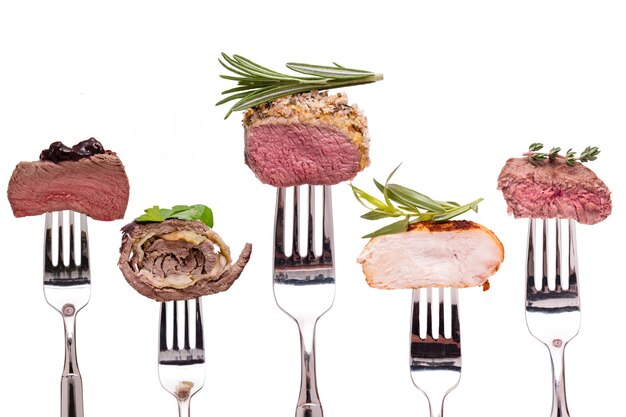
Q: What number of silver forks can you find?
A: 5